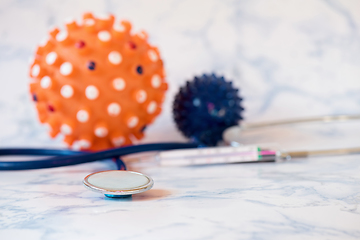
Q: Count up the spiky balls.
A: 2